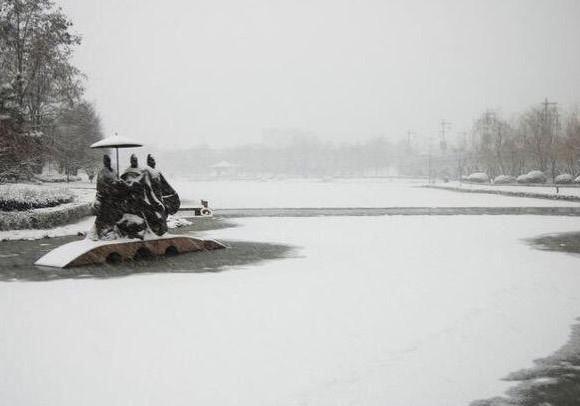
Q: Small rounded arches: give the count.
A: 3